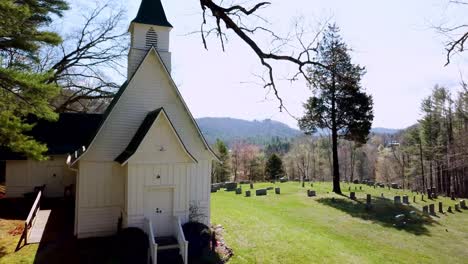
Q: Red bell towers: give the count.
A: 0